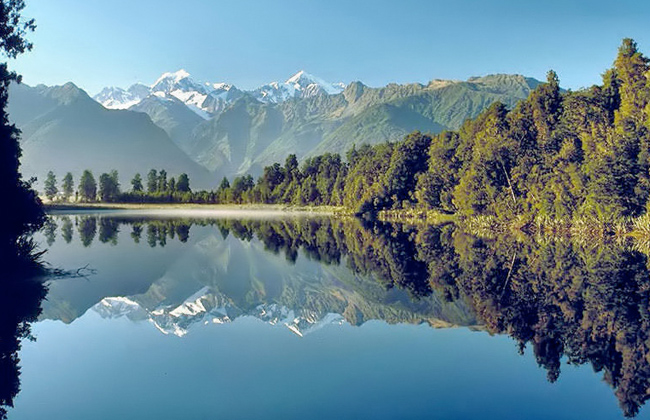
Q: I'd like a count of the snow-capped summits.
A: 2